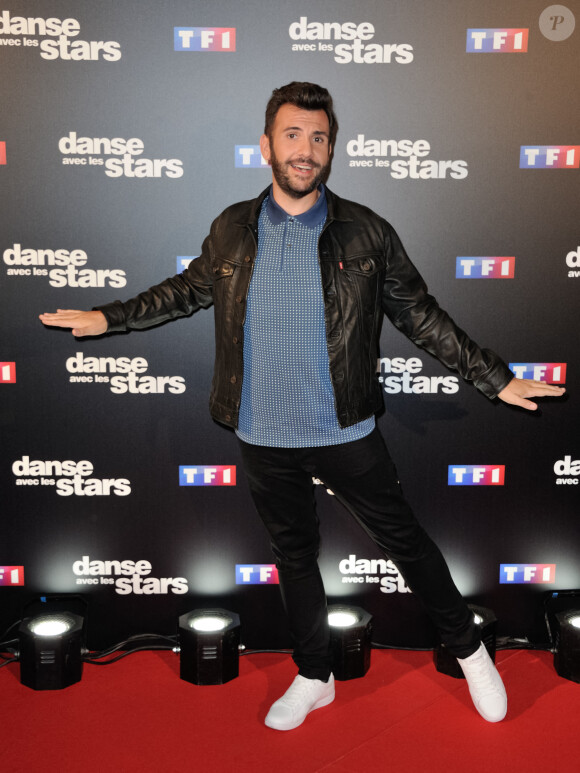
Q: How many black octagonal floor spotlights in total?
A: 5